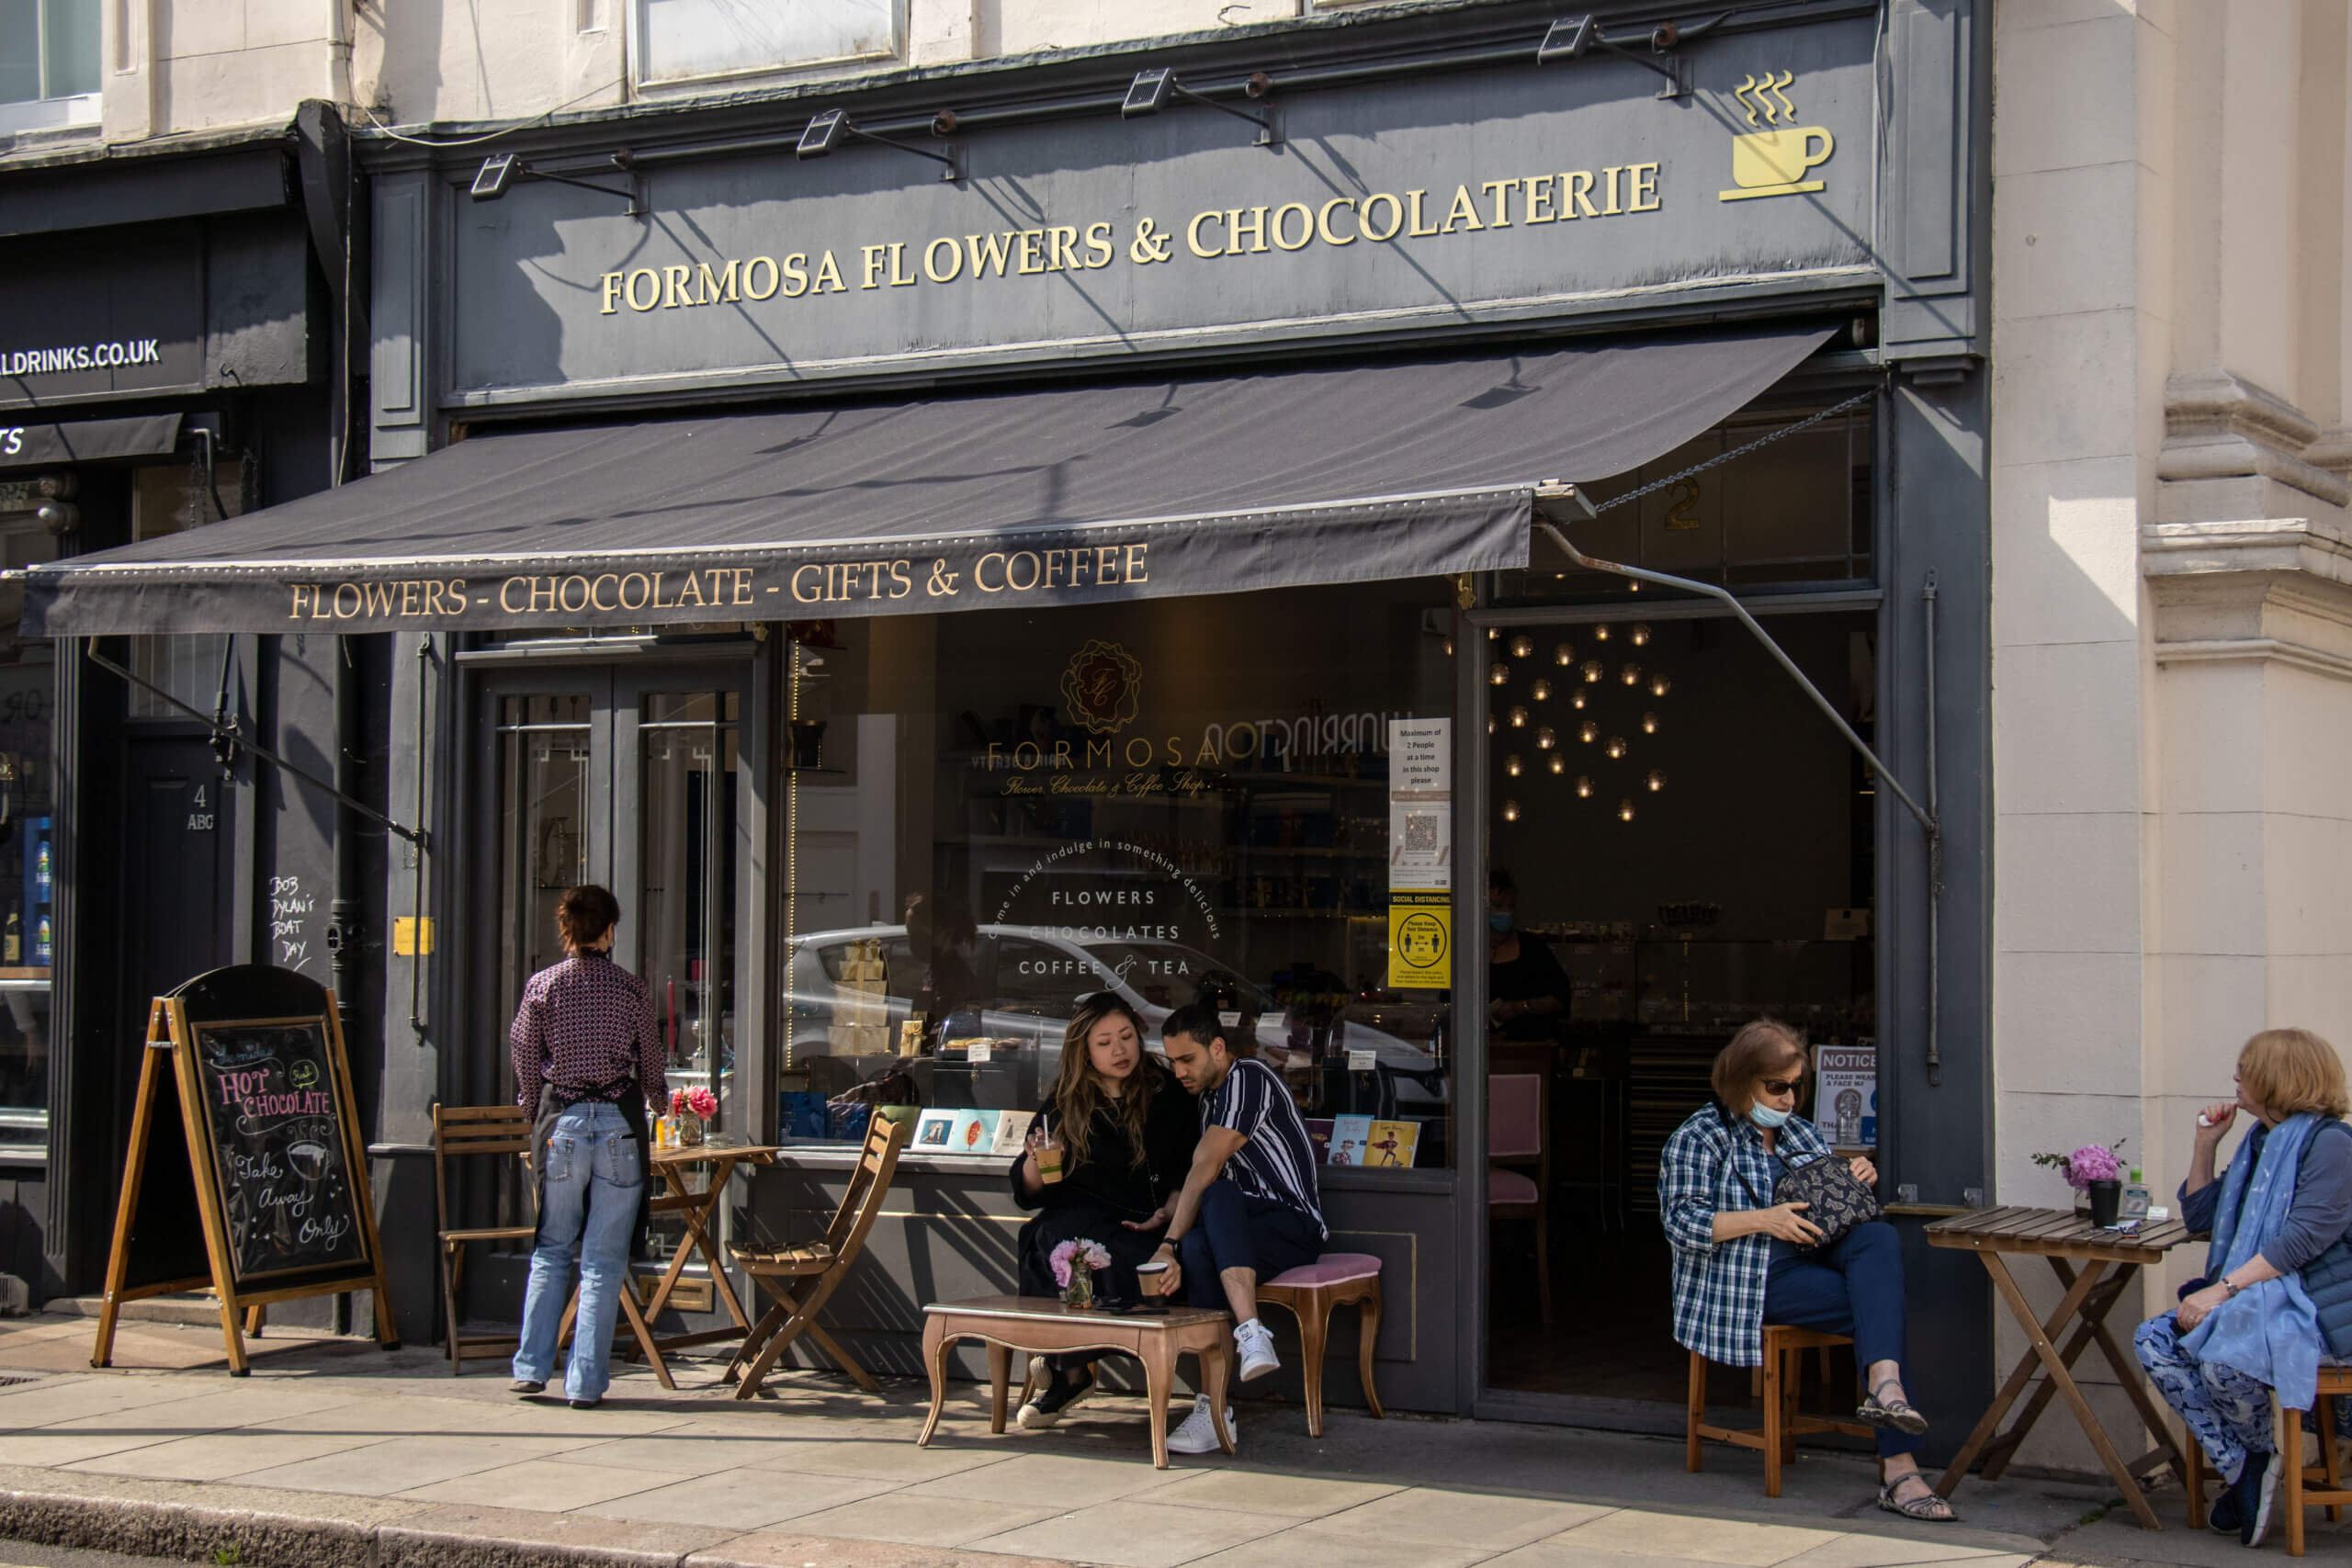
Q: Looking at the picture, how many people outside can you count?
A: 5